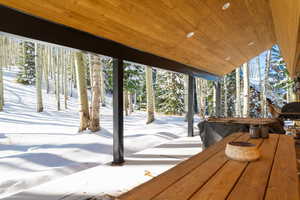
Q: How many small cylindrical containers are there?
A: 2